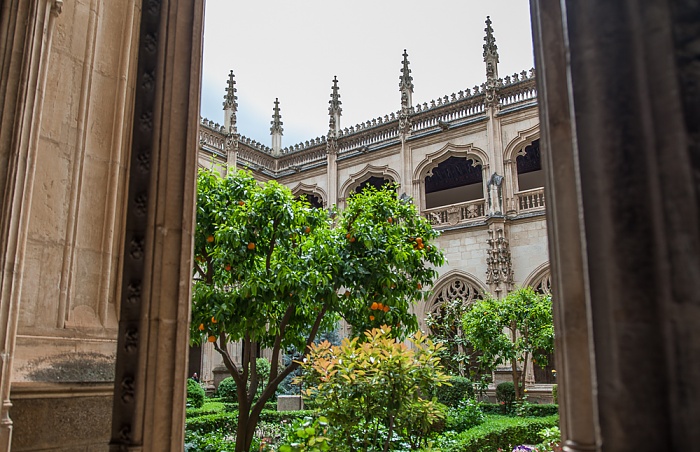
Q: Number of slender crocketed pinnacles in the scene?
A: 5